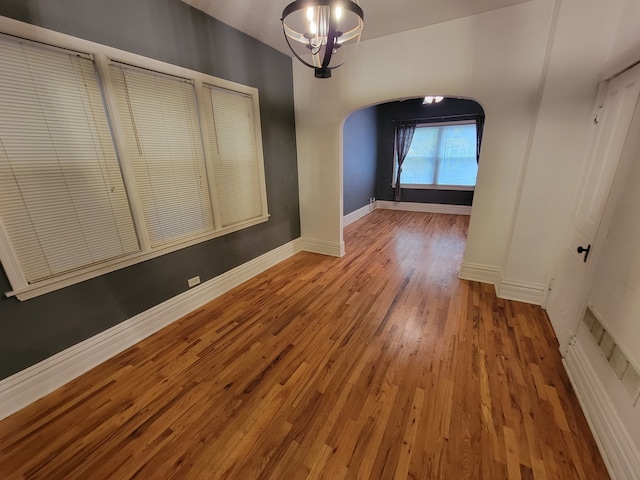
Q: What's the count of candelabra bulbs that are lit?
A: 3